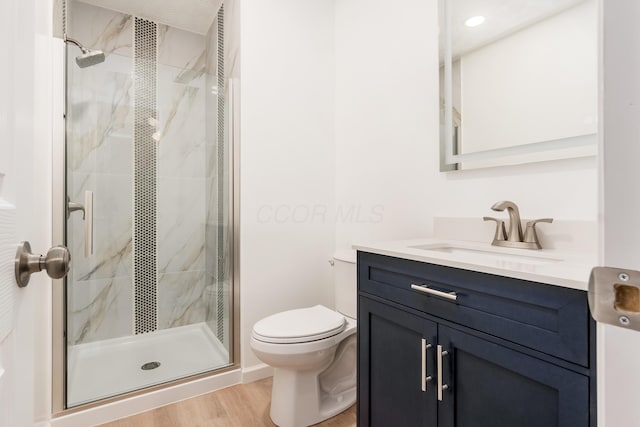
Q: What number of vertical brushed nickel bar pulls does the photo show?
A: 2